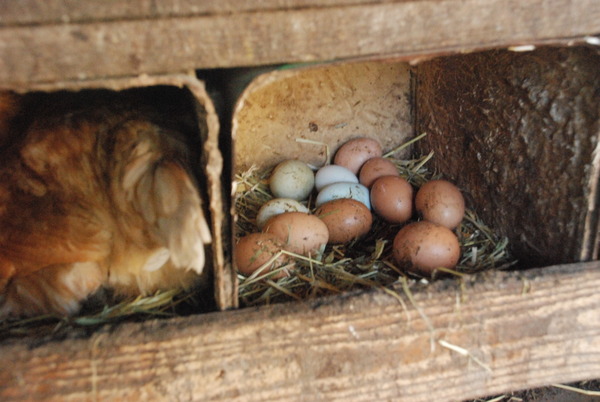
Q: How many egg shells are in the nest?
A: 12